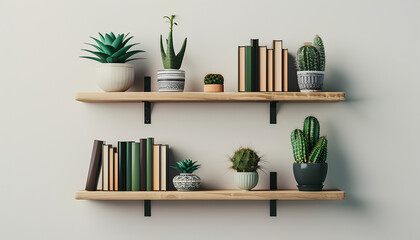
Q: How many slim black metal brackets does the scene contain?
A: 4